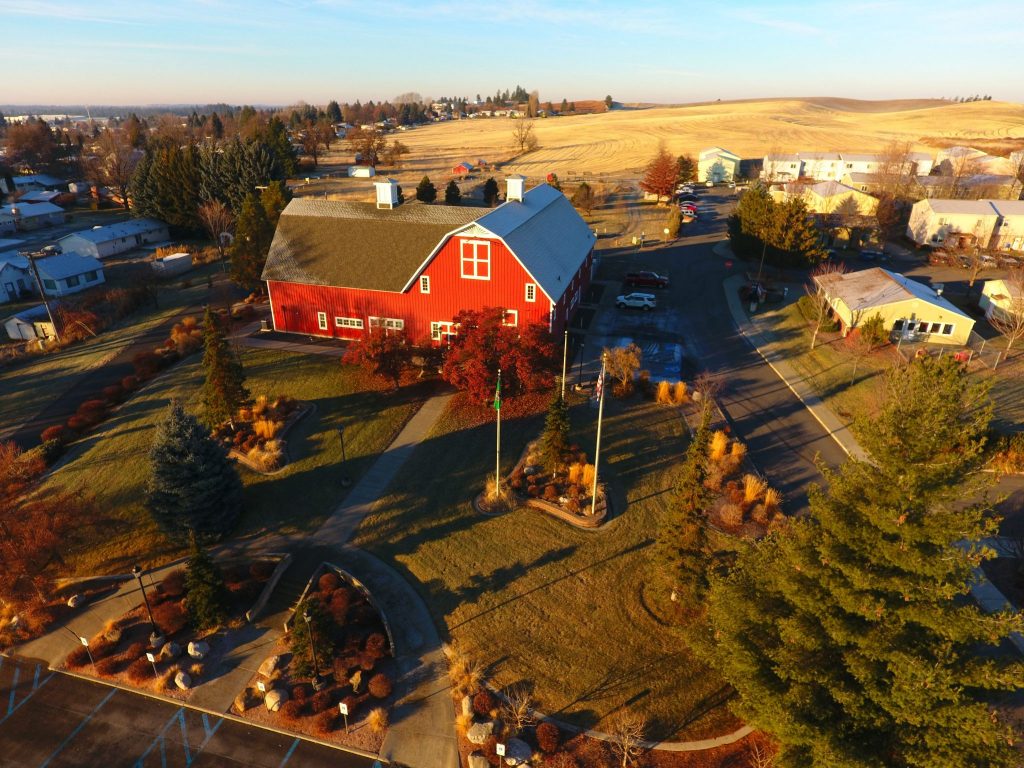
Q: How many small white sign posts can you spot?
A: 5